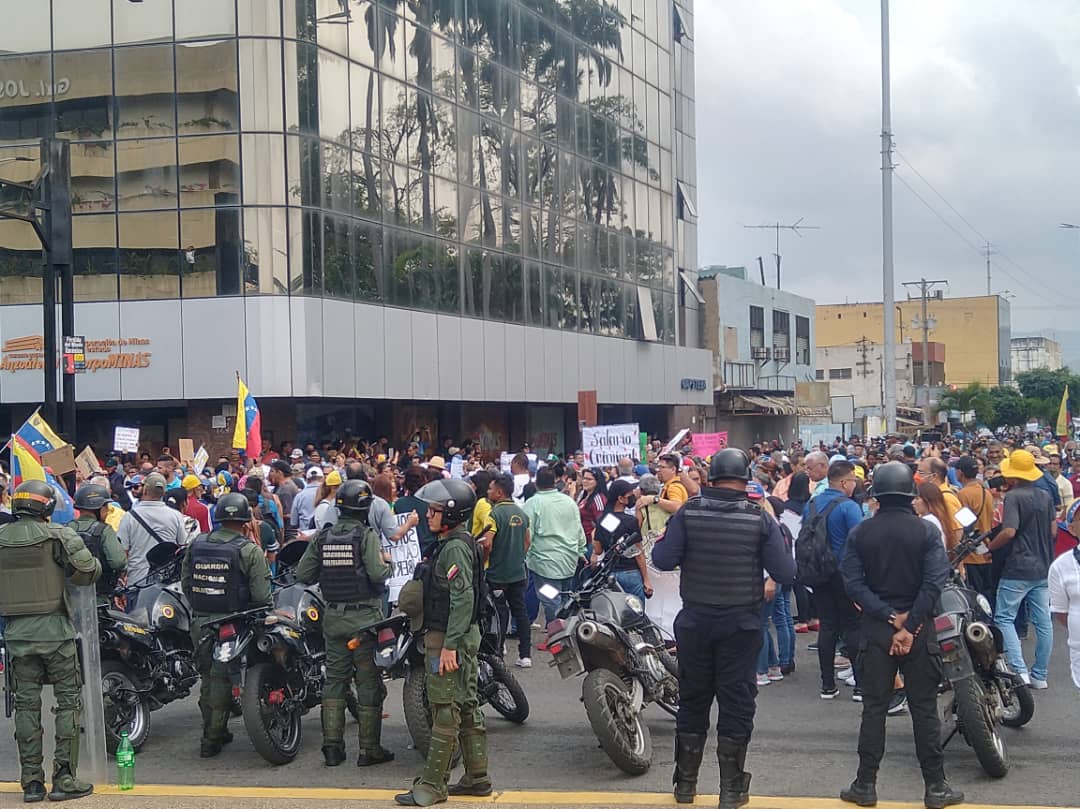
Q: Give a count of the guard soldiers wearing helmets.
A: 7